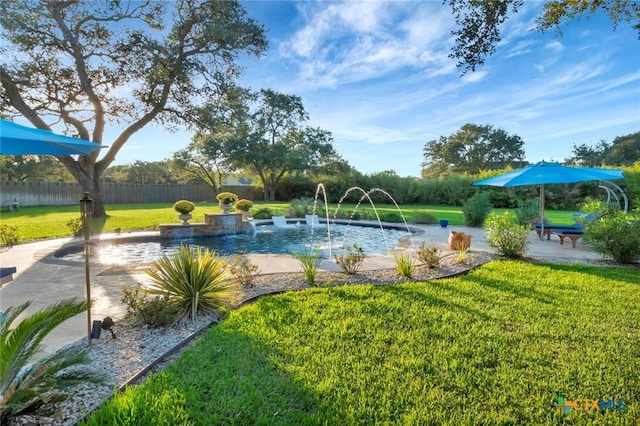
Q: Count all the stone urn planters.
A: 3